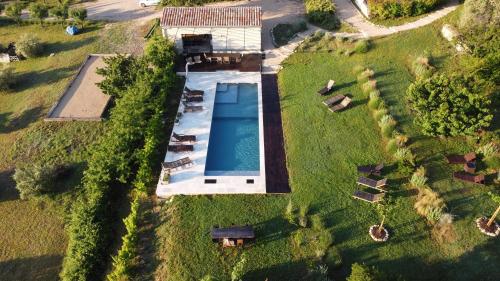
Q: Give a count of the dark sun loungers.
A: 14